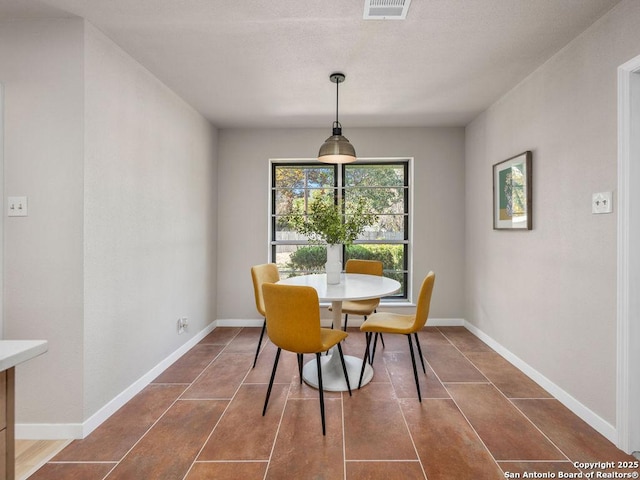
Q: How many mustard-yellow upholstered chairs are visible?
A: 4